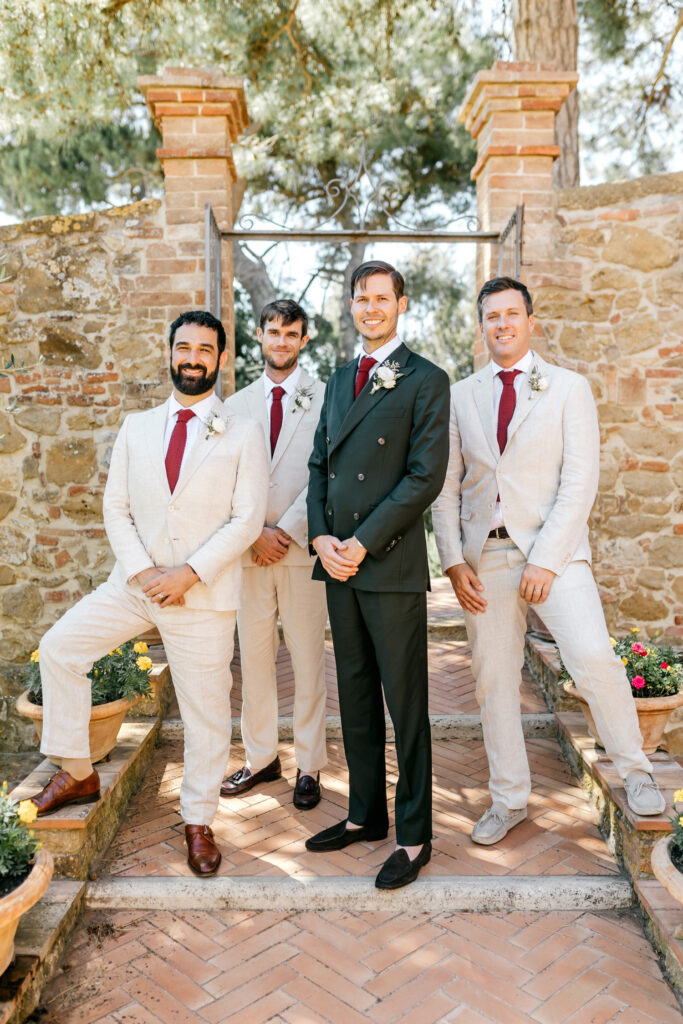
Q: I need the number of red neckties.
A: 4